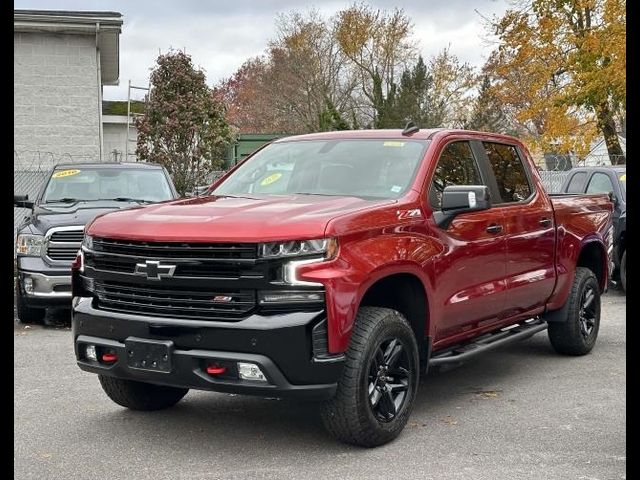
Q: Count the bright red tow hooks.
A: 2